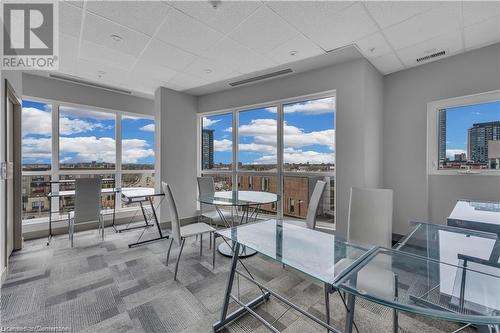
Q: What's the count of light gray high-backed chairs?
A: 5